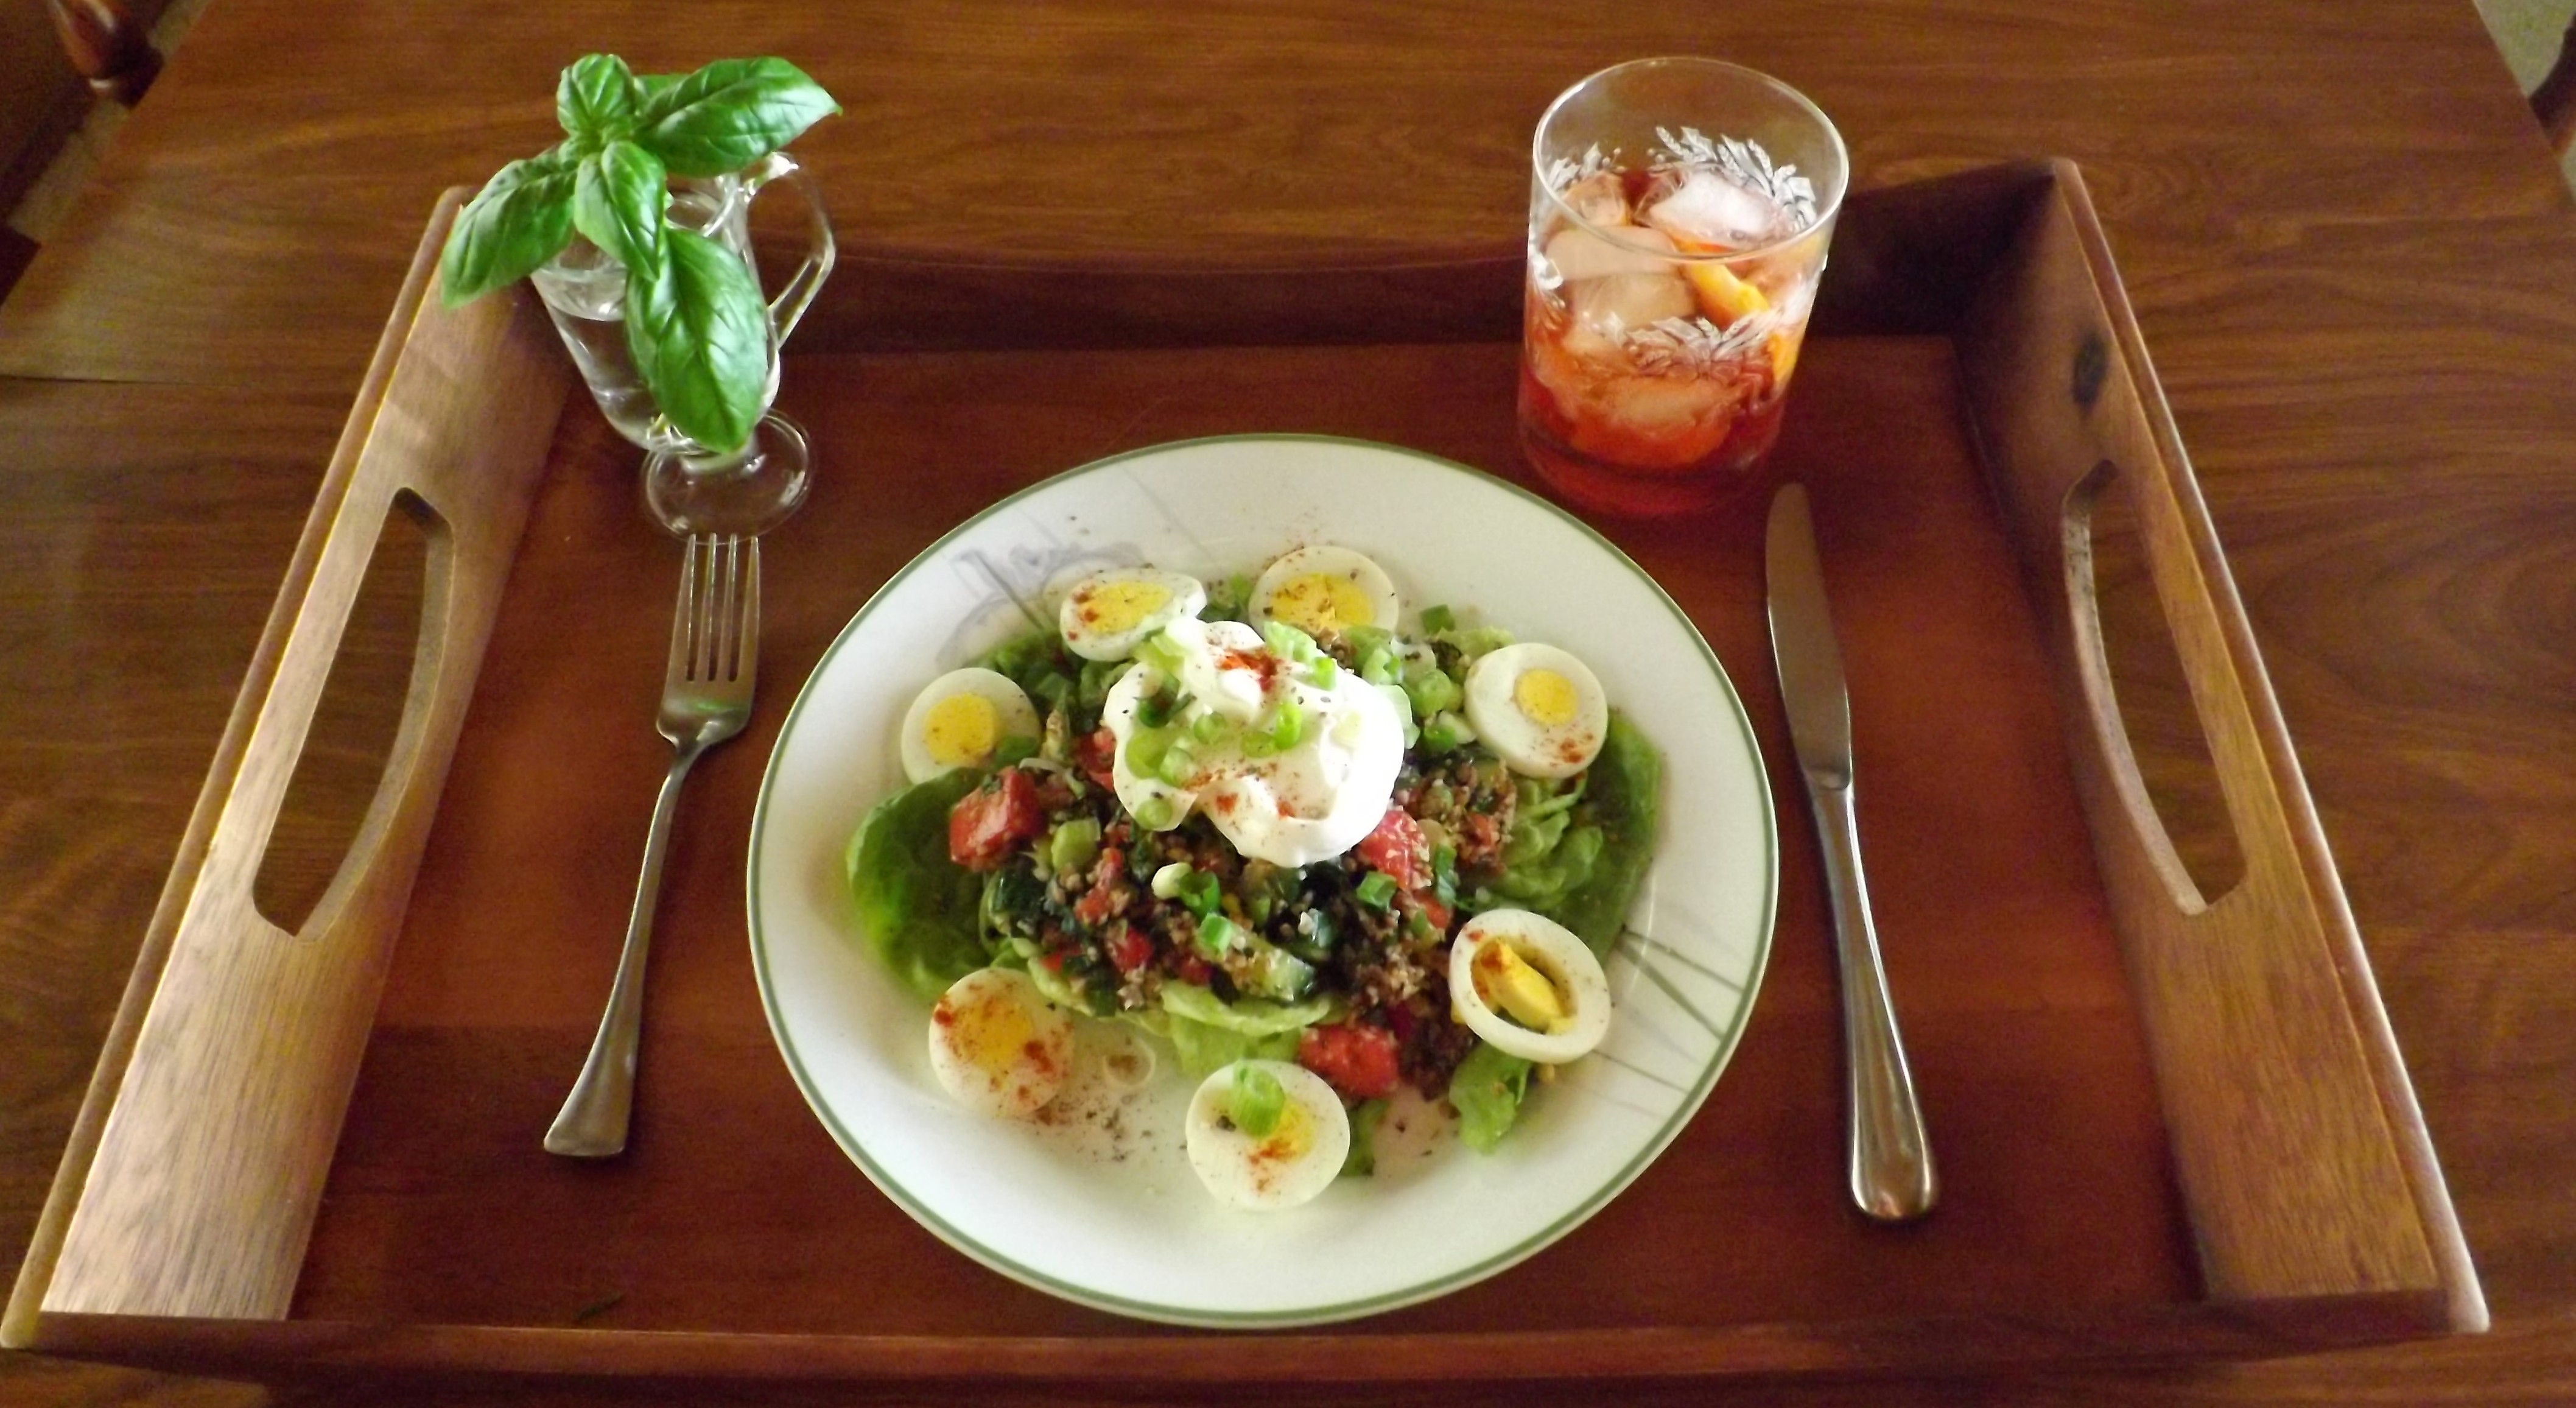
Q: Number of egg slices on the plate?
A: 7